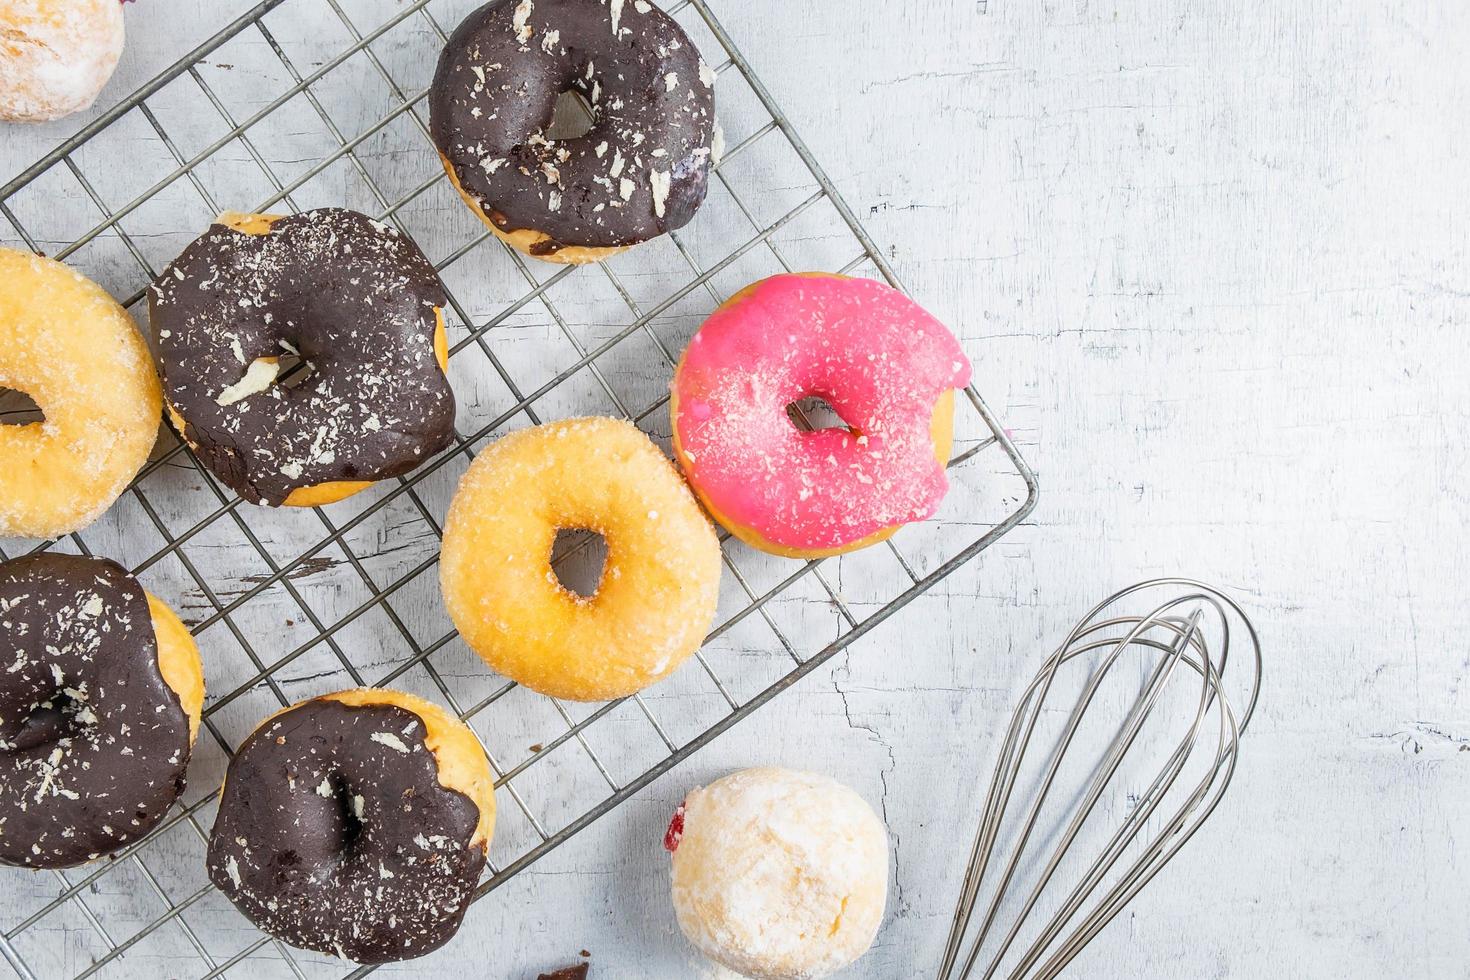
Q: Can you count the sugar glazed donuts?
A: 2